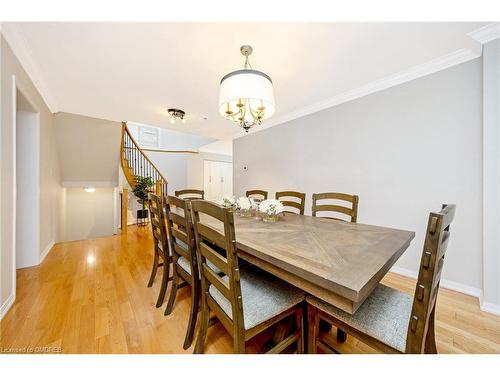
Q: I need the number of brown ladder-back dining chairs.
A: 8